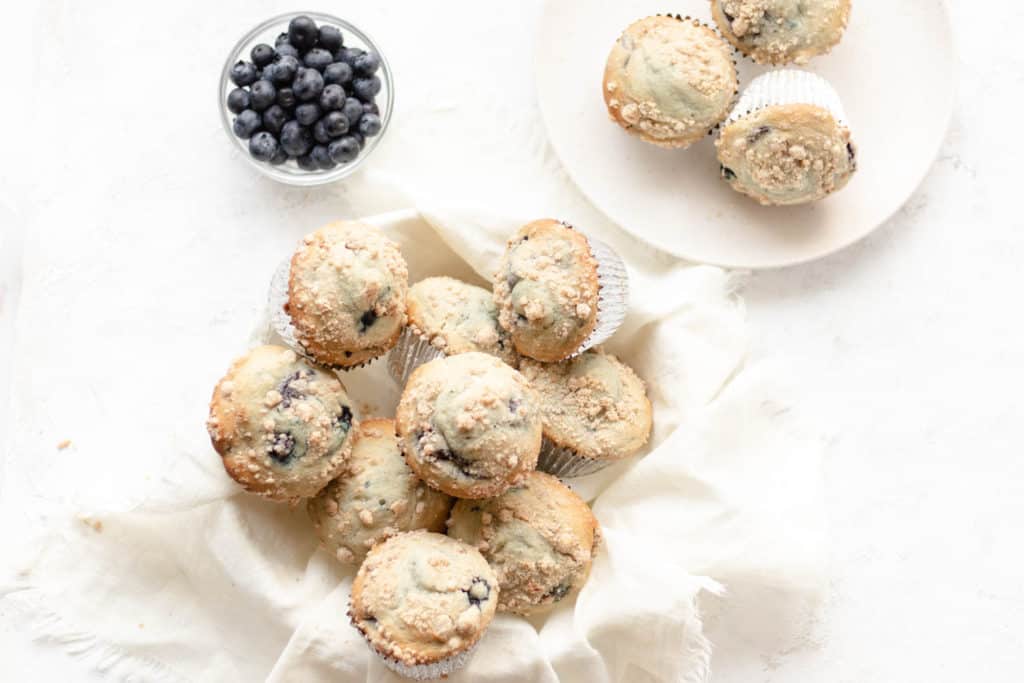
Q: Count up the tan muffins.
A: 12